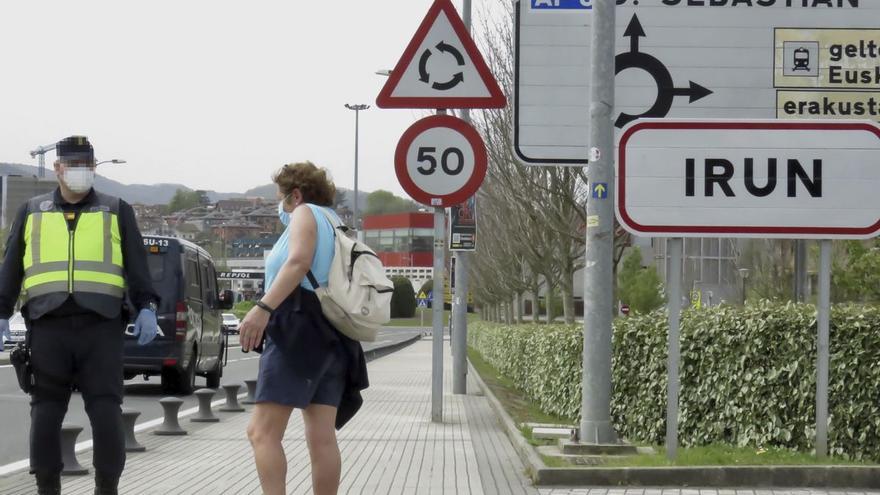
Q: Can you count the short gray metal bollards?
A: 6